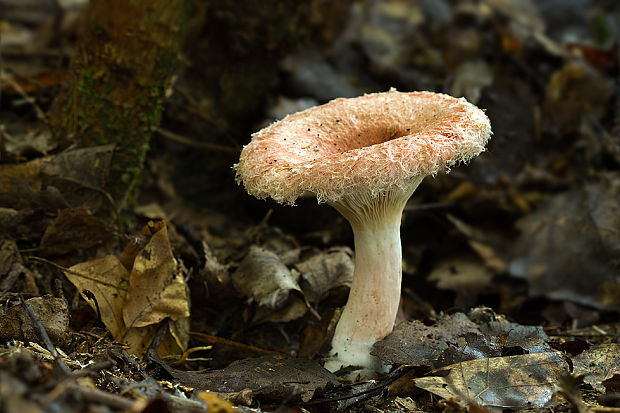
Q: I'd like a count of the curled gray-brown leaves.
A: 2